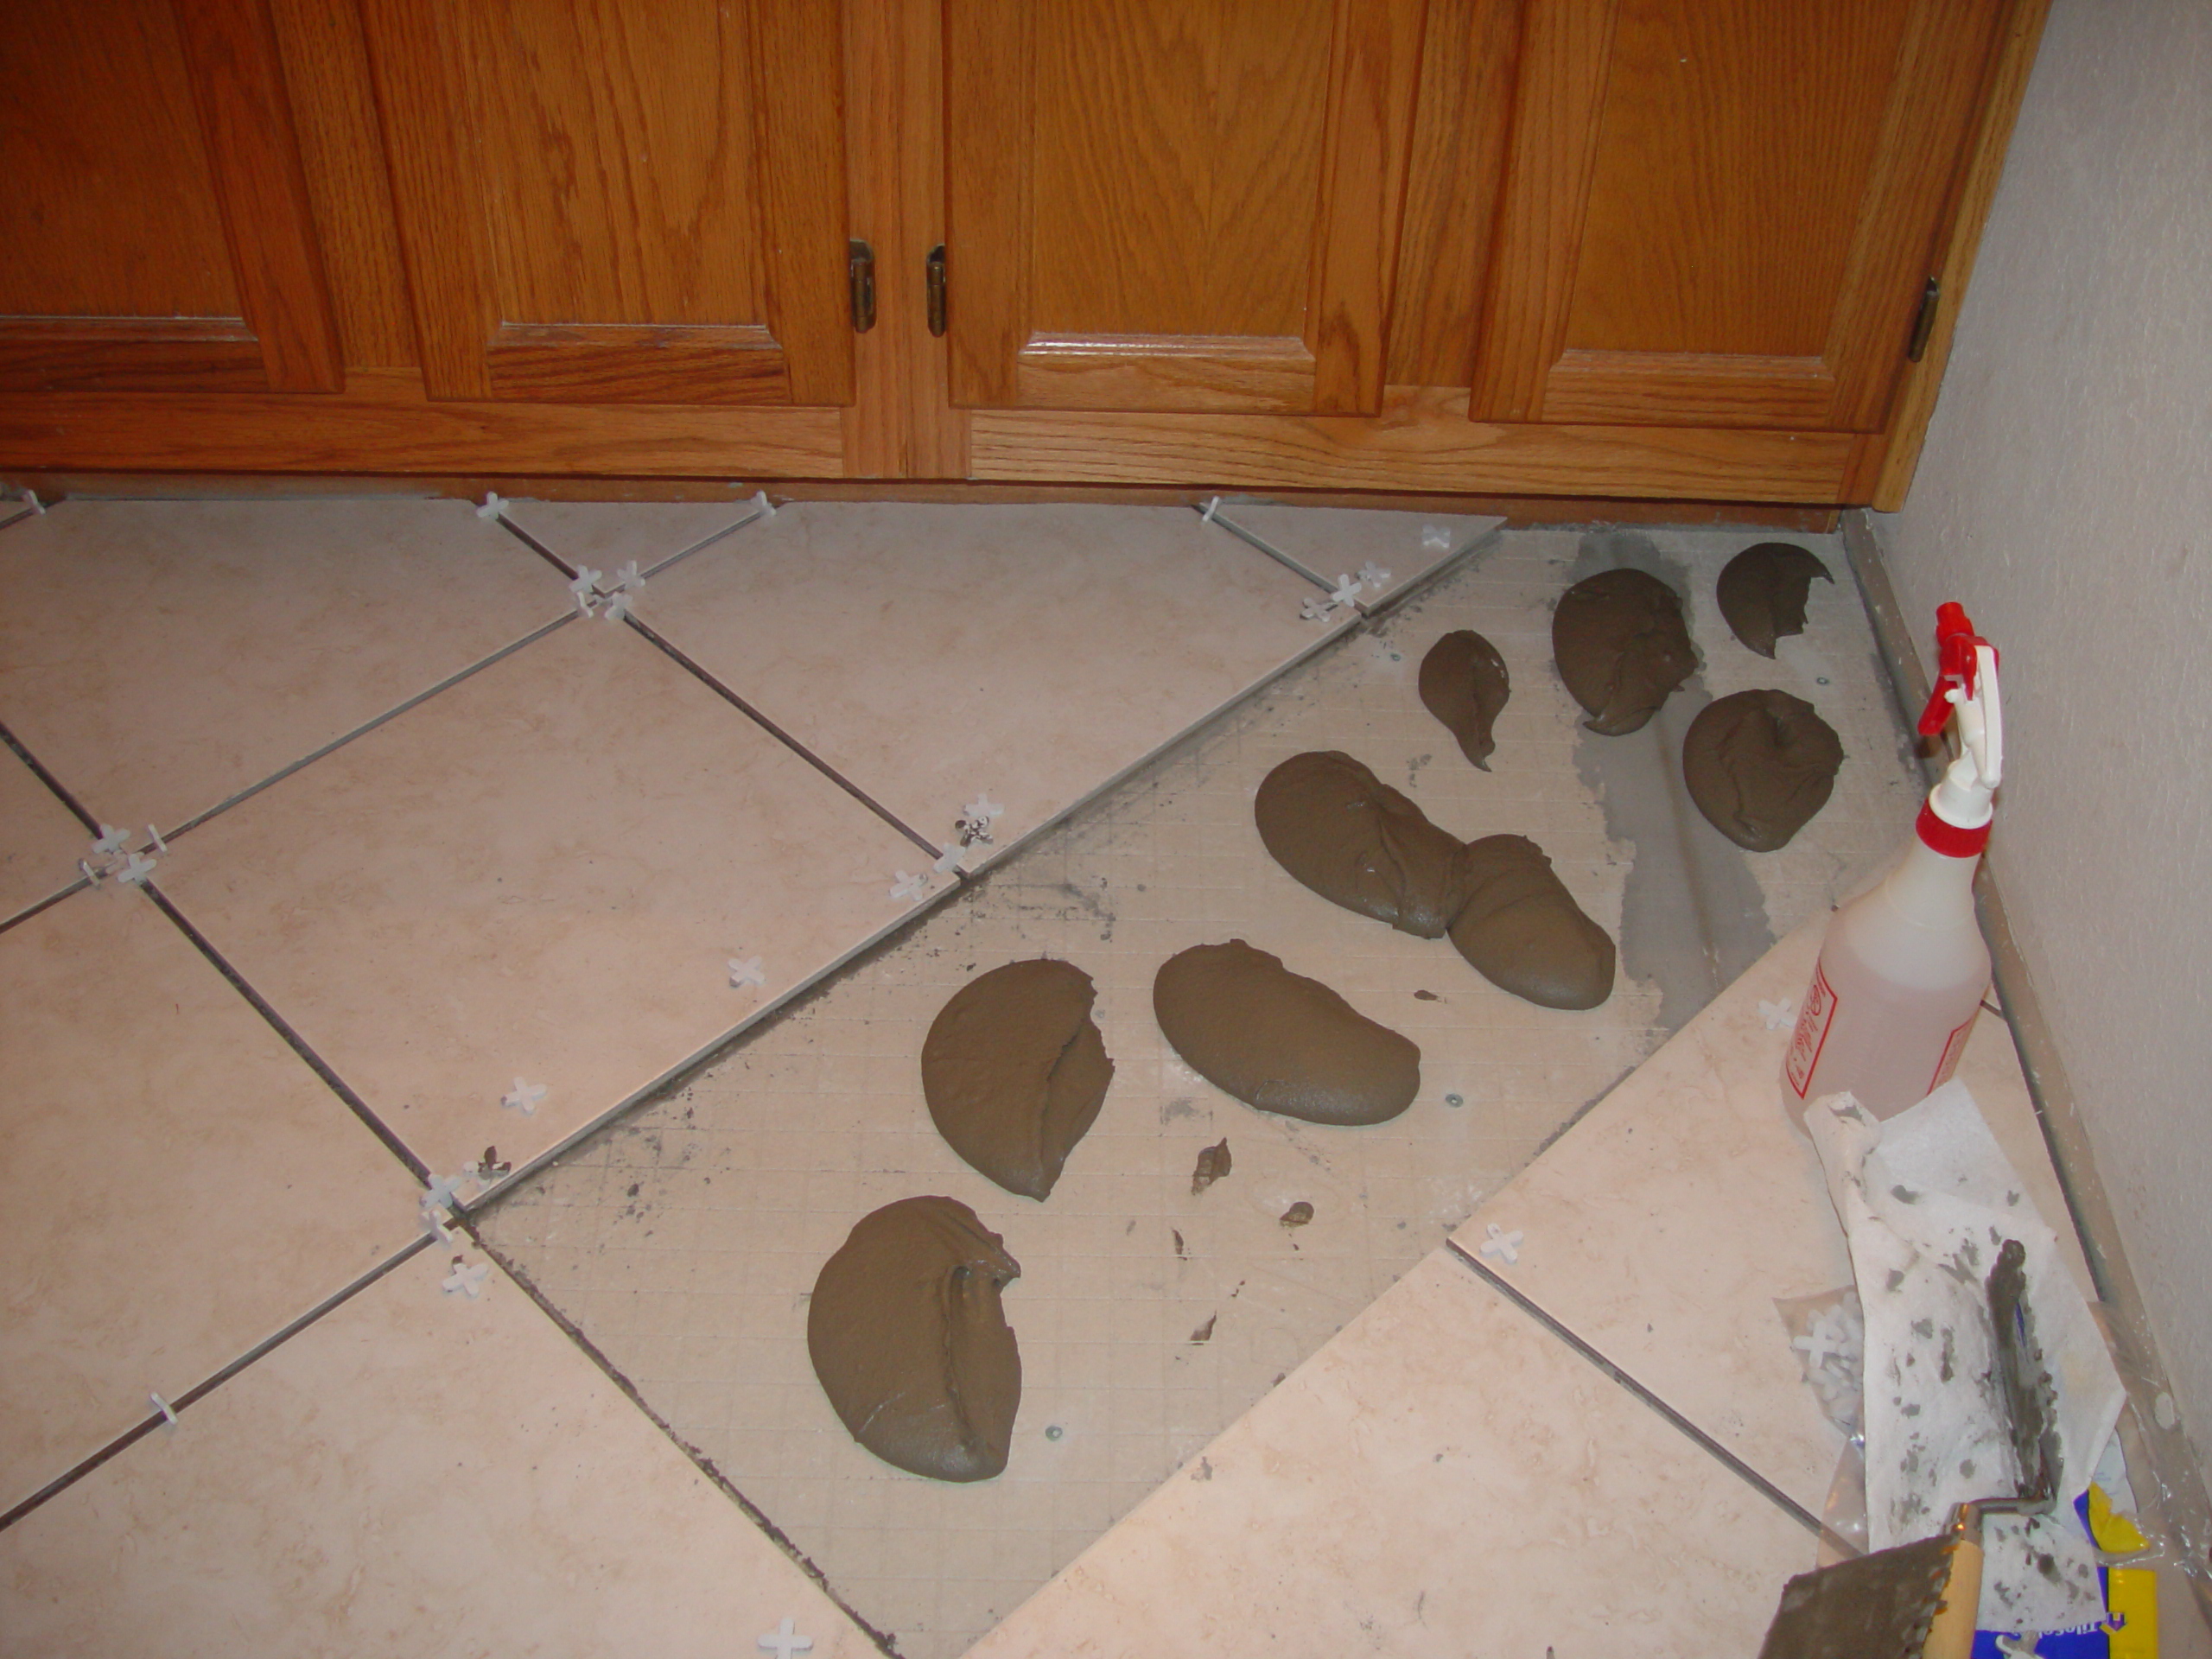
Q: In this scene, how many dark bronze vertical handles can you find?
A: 3